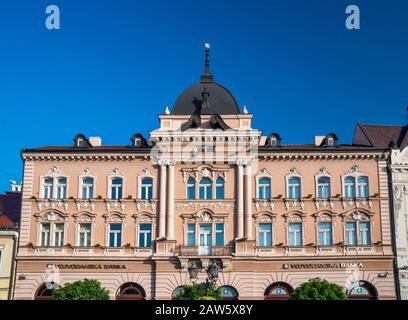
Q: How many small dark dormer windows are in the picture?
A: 4